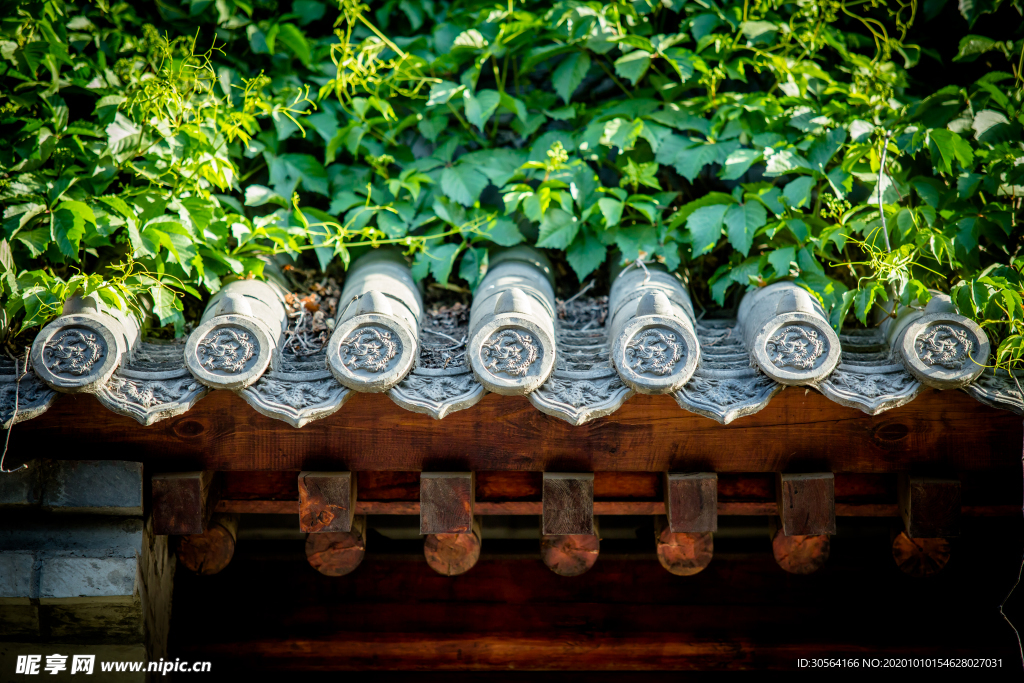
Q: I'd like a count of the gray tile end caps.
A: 7